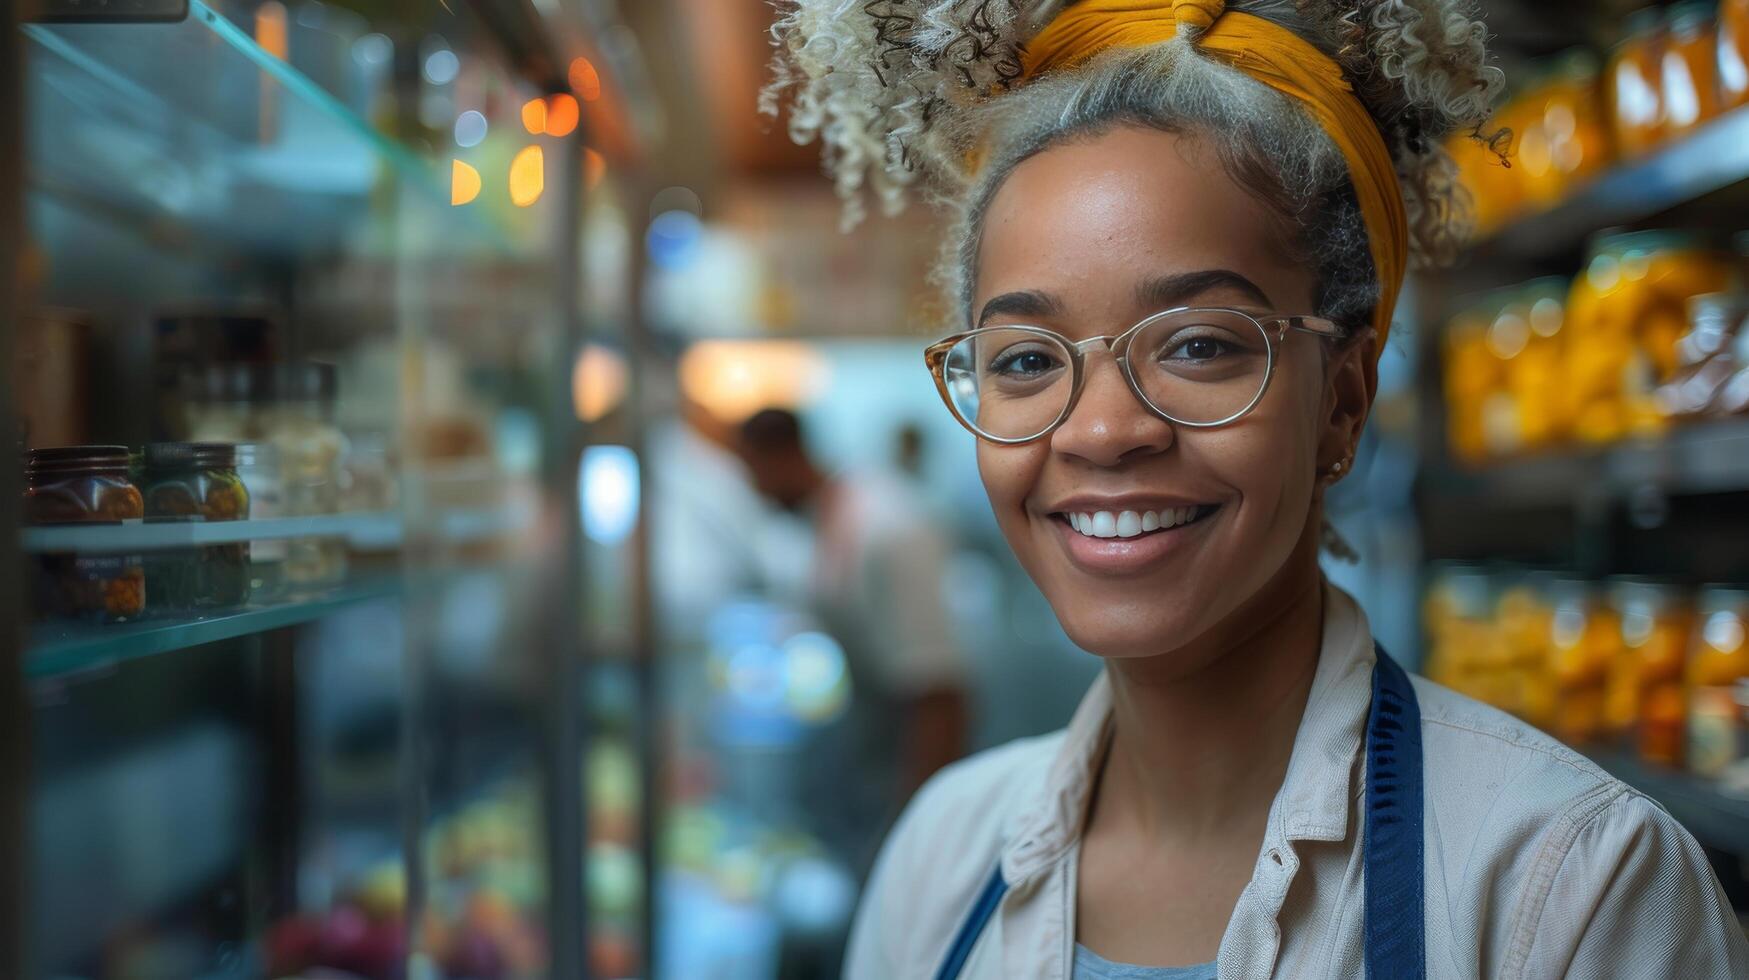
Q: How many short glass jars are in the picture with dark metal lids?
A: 2